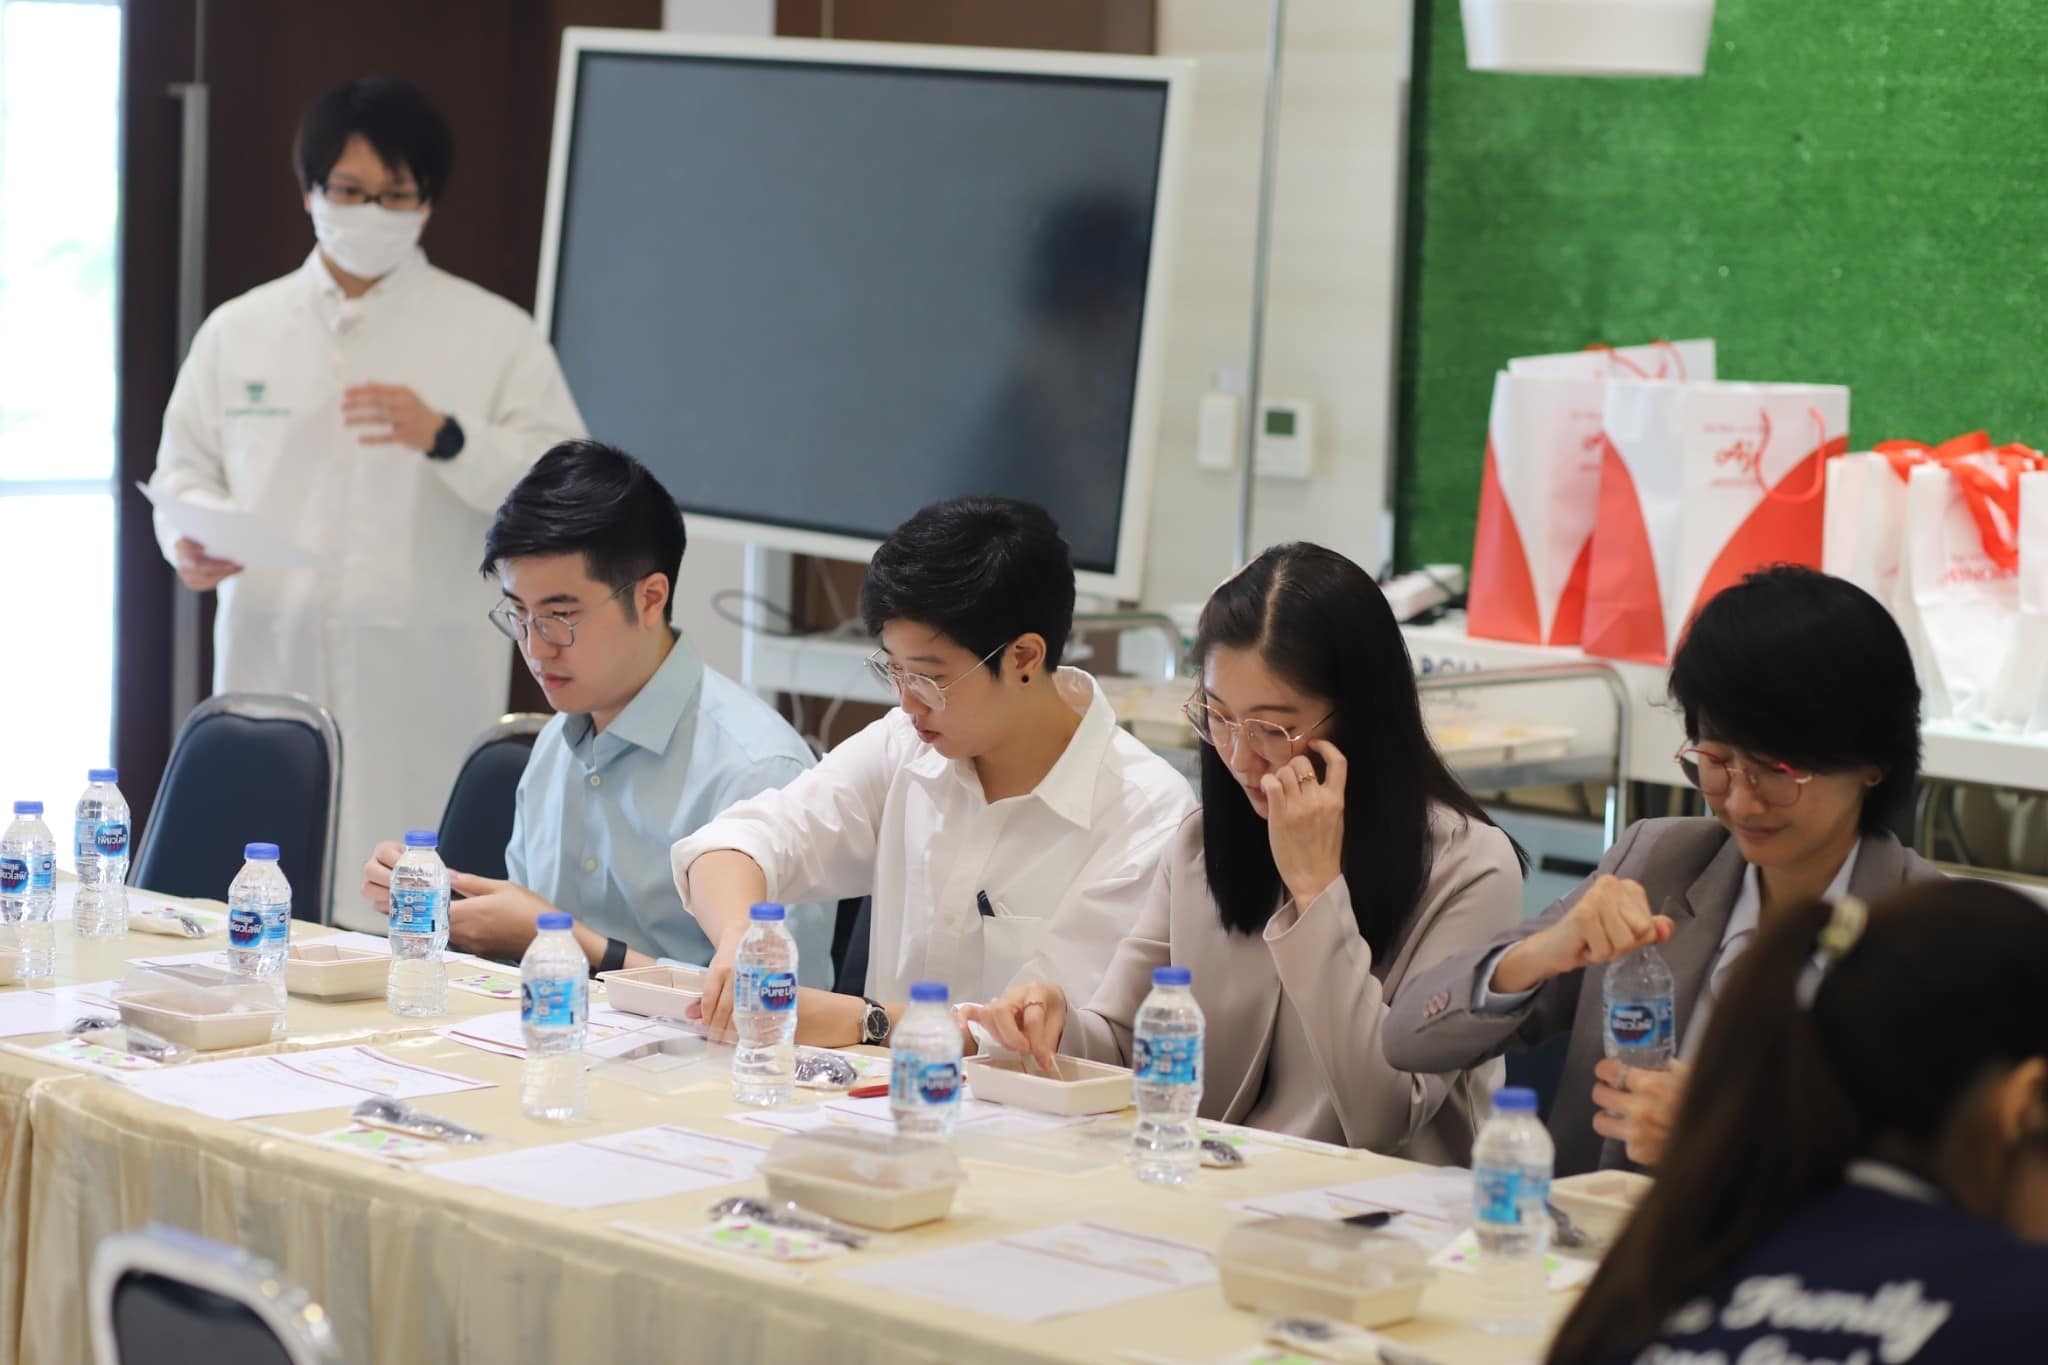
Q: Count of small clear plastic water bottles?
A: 10